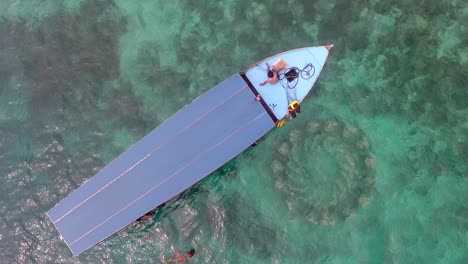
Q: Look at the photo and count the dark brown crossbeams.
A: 1